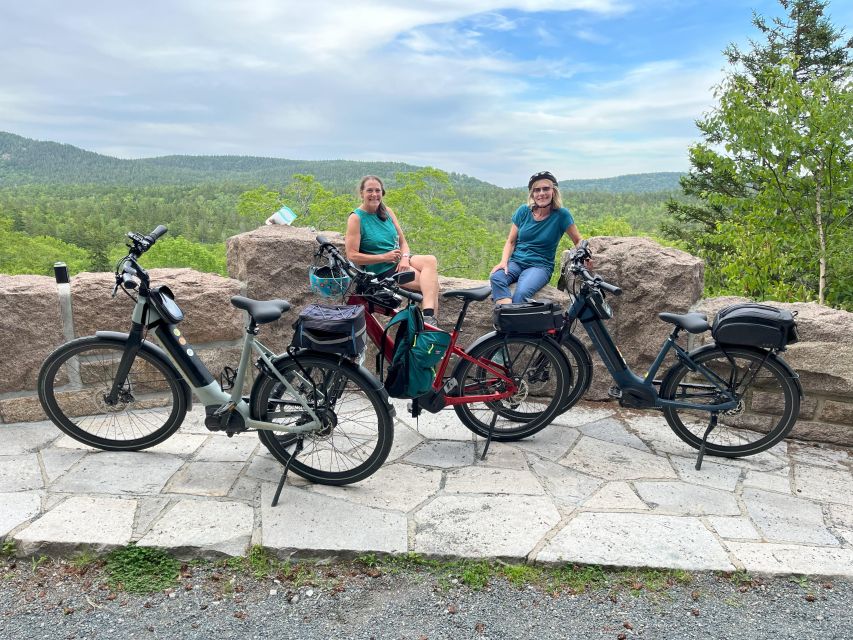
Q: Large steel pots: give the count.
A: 0